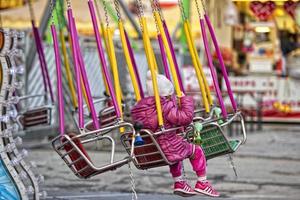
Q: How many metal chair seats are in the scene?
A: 5